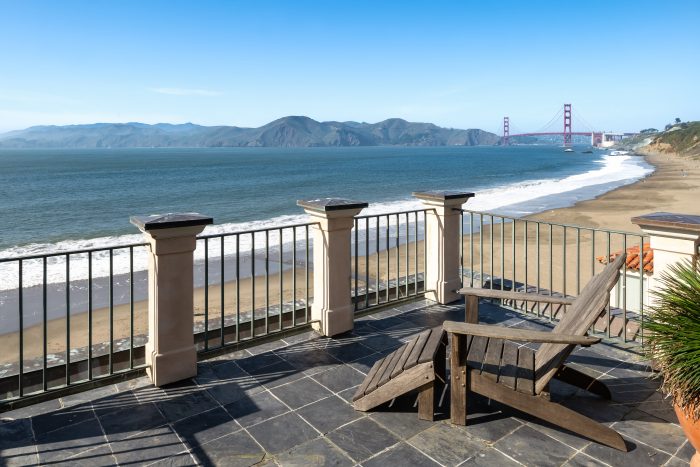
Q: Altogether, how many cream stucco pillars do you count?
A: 4